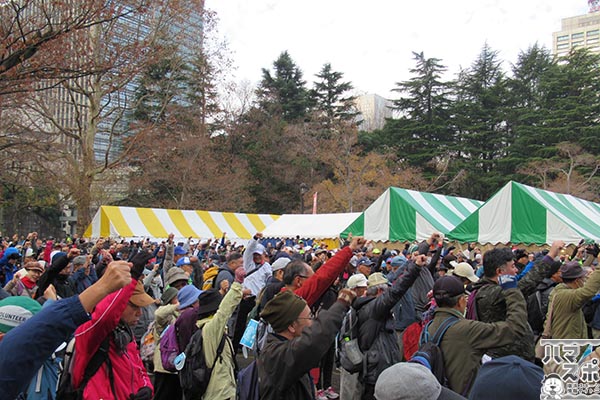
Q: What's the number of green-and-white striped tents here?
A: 2